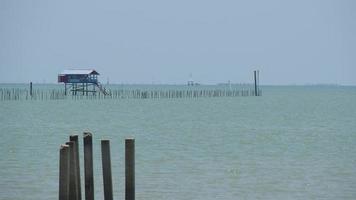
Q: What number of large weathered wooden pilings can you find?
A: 6